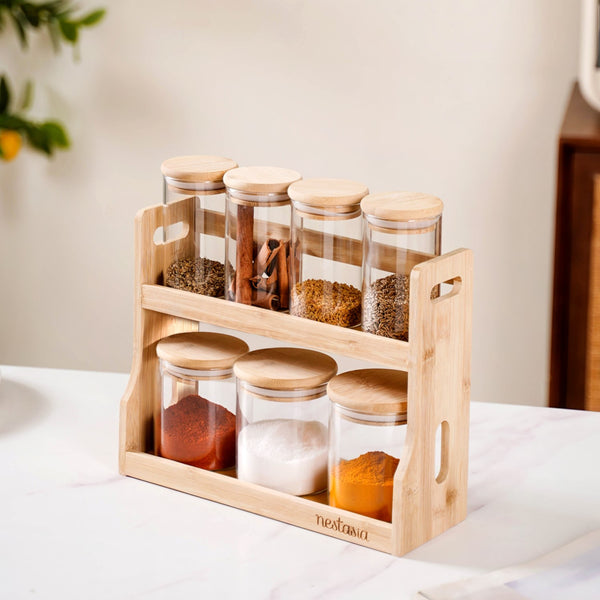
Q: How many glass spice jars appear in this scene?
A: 7